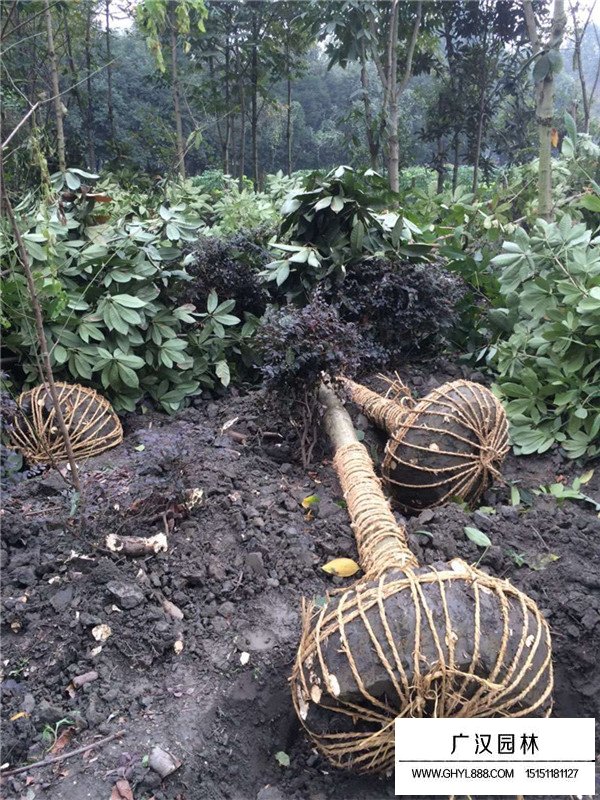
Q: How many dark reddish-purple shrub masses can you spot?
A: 3